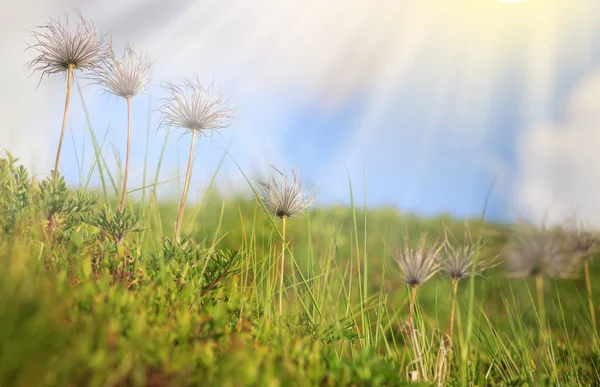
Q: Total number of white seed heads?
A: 8